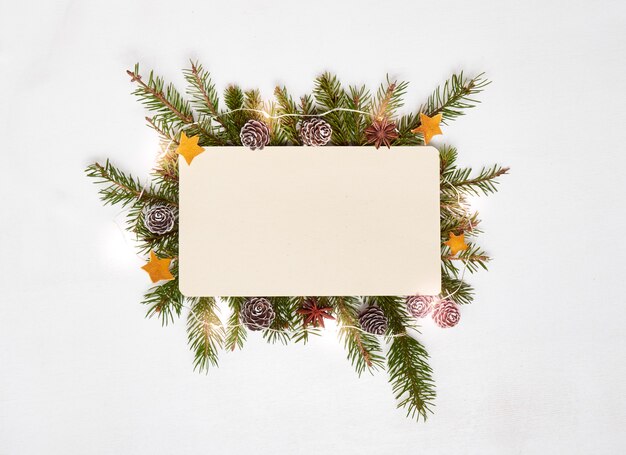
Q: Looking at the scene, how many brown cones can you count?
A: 5